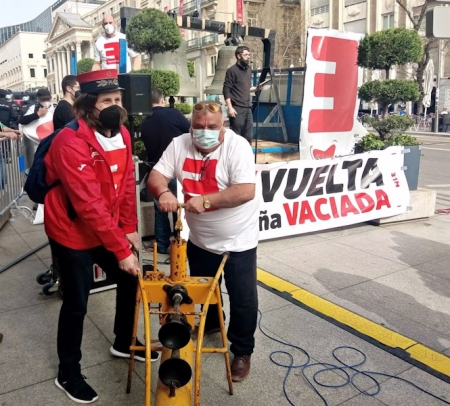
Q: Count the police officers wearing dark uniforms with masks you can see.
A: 2